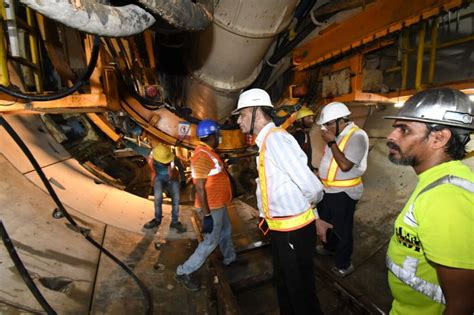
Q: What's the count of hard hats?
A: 6